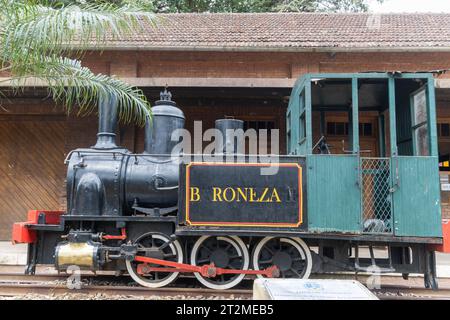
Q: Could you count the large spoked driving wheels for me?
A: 3